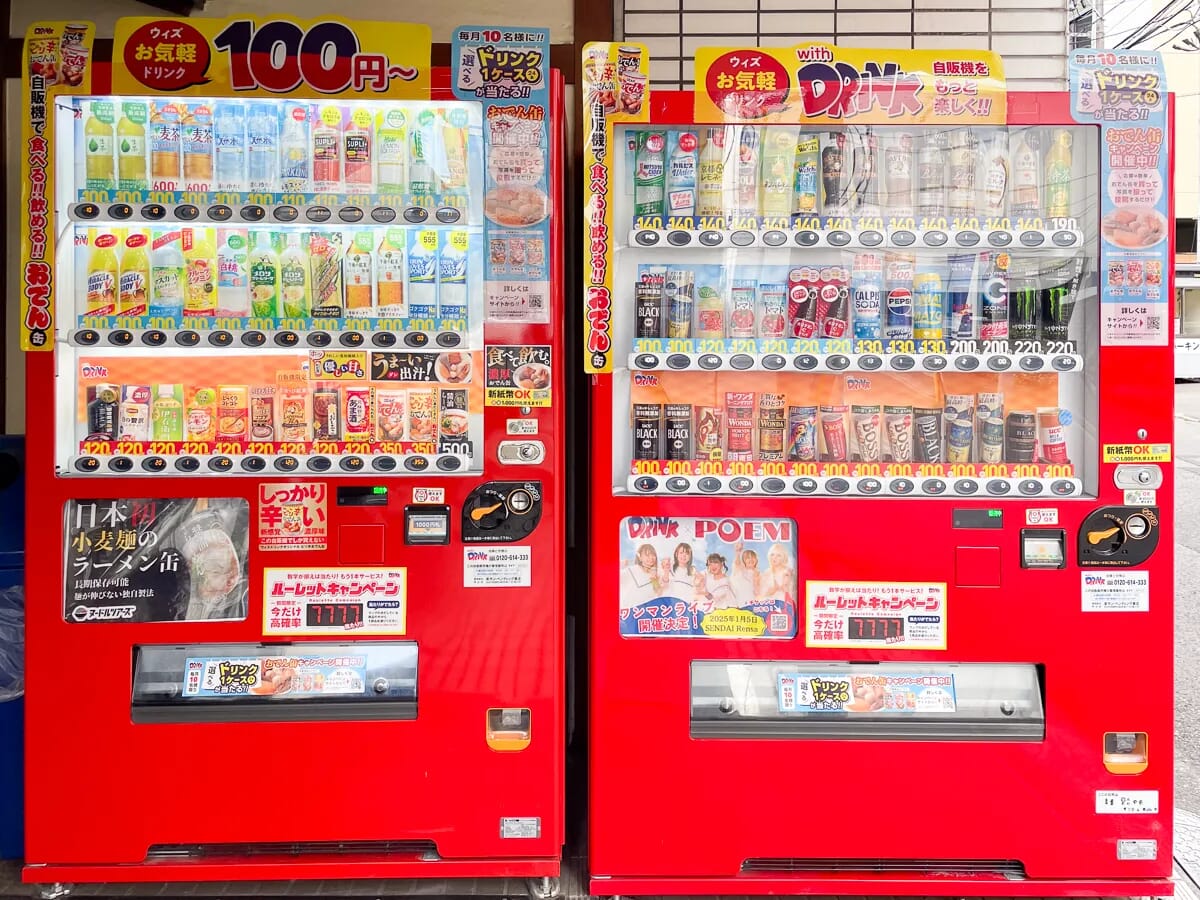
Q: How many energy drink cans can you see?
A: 4